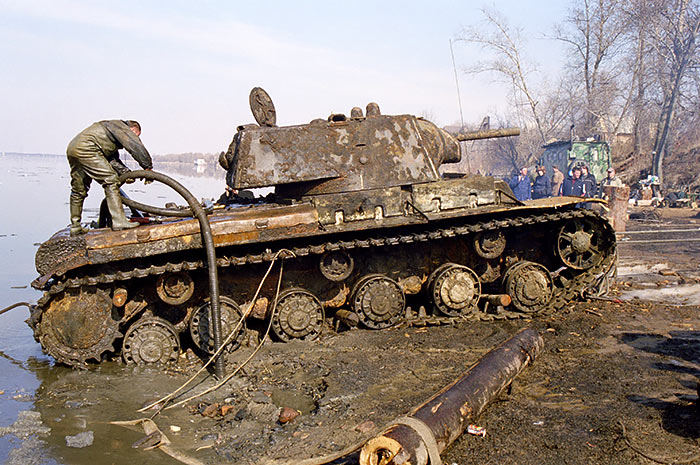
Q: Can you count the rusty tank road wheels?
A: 6